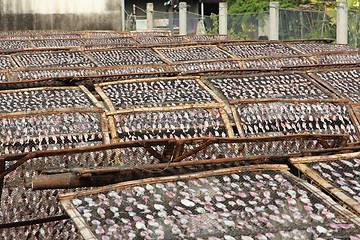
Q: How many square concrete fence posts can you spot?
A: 5